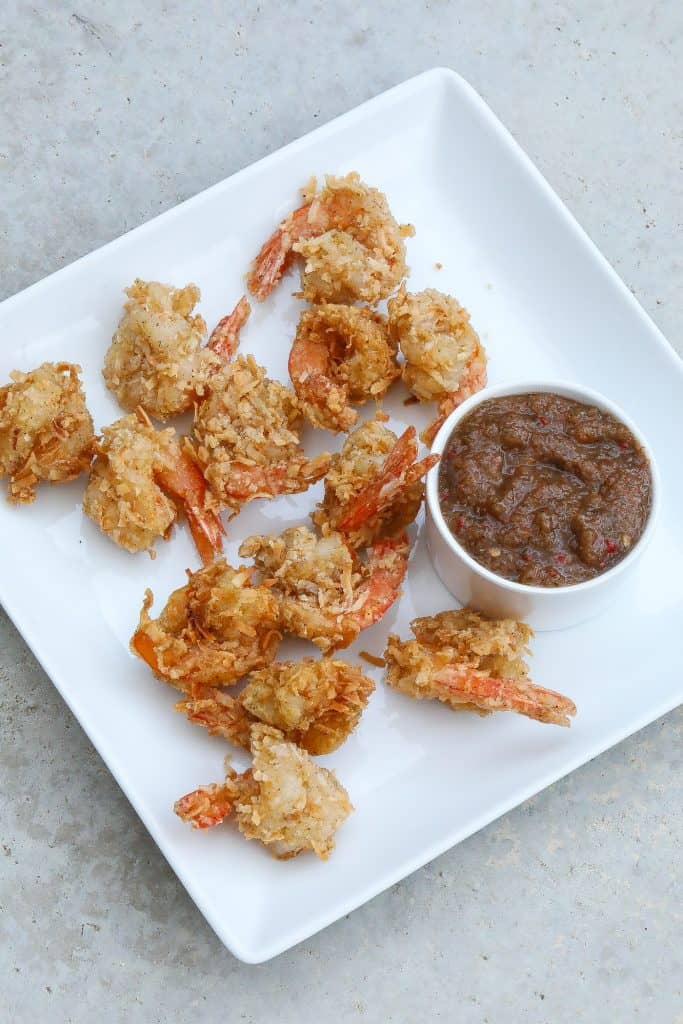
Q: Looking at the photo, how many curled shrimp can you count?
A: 13